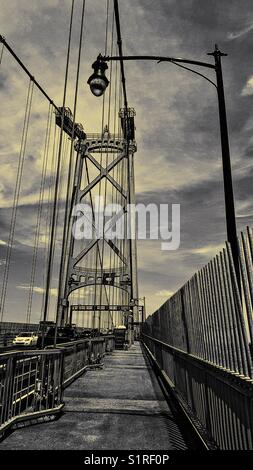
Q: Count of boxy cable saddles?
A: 2